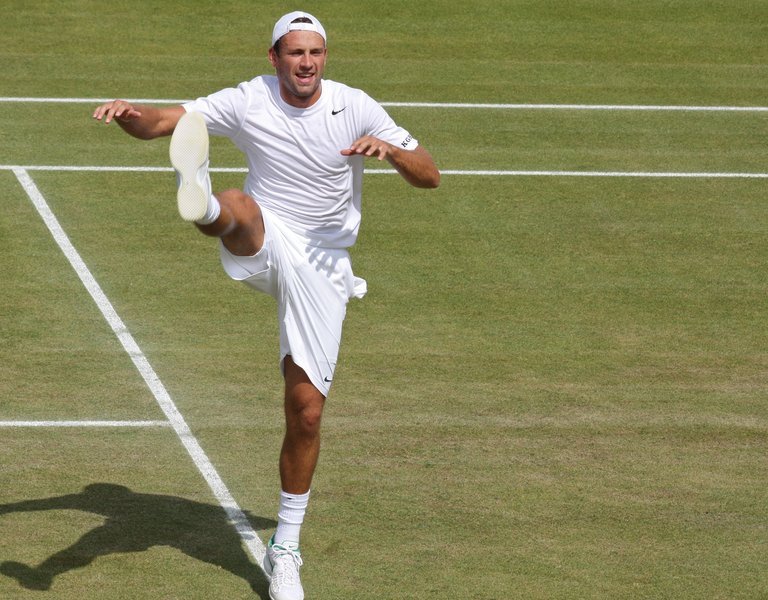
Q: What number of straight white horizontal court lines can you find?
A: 3